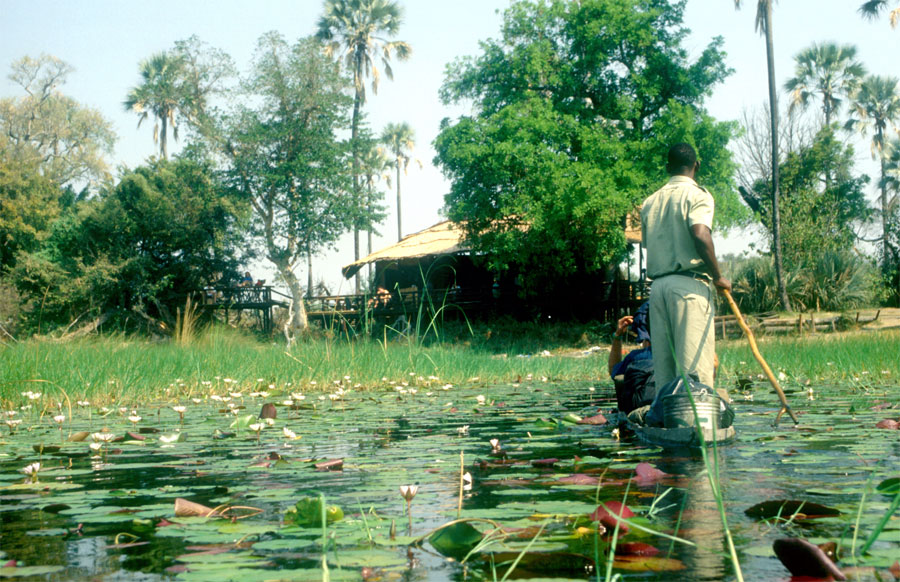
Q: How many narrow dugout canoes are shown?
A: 1